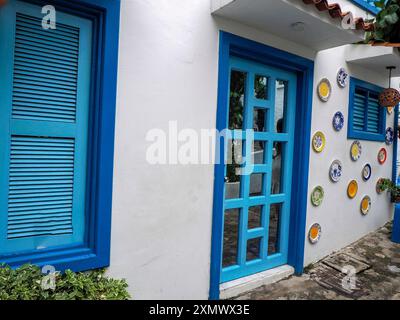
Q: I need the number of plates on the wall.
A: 15